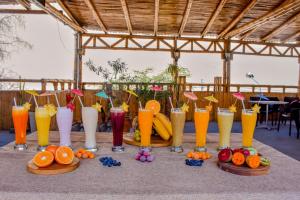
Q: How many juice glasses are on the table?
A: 10